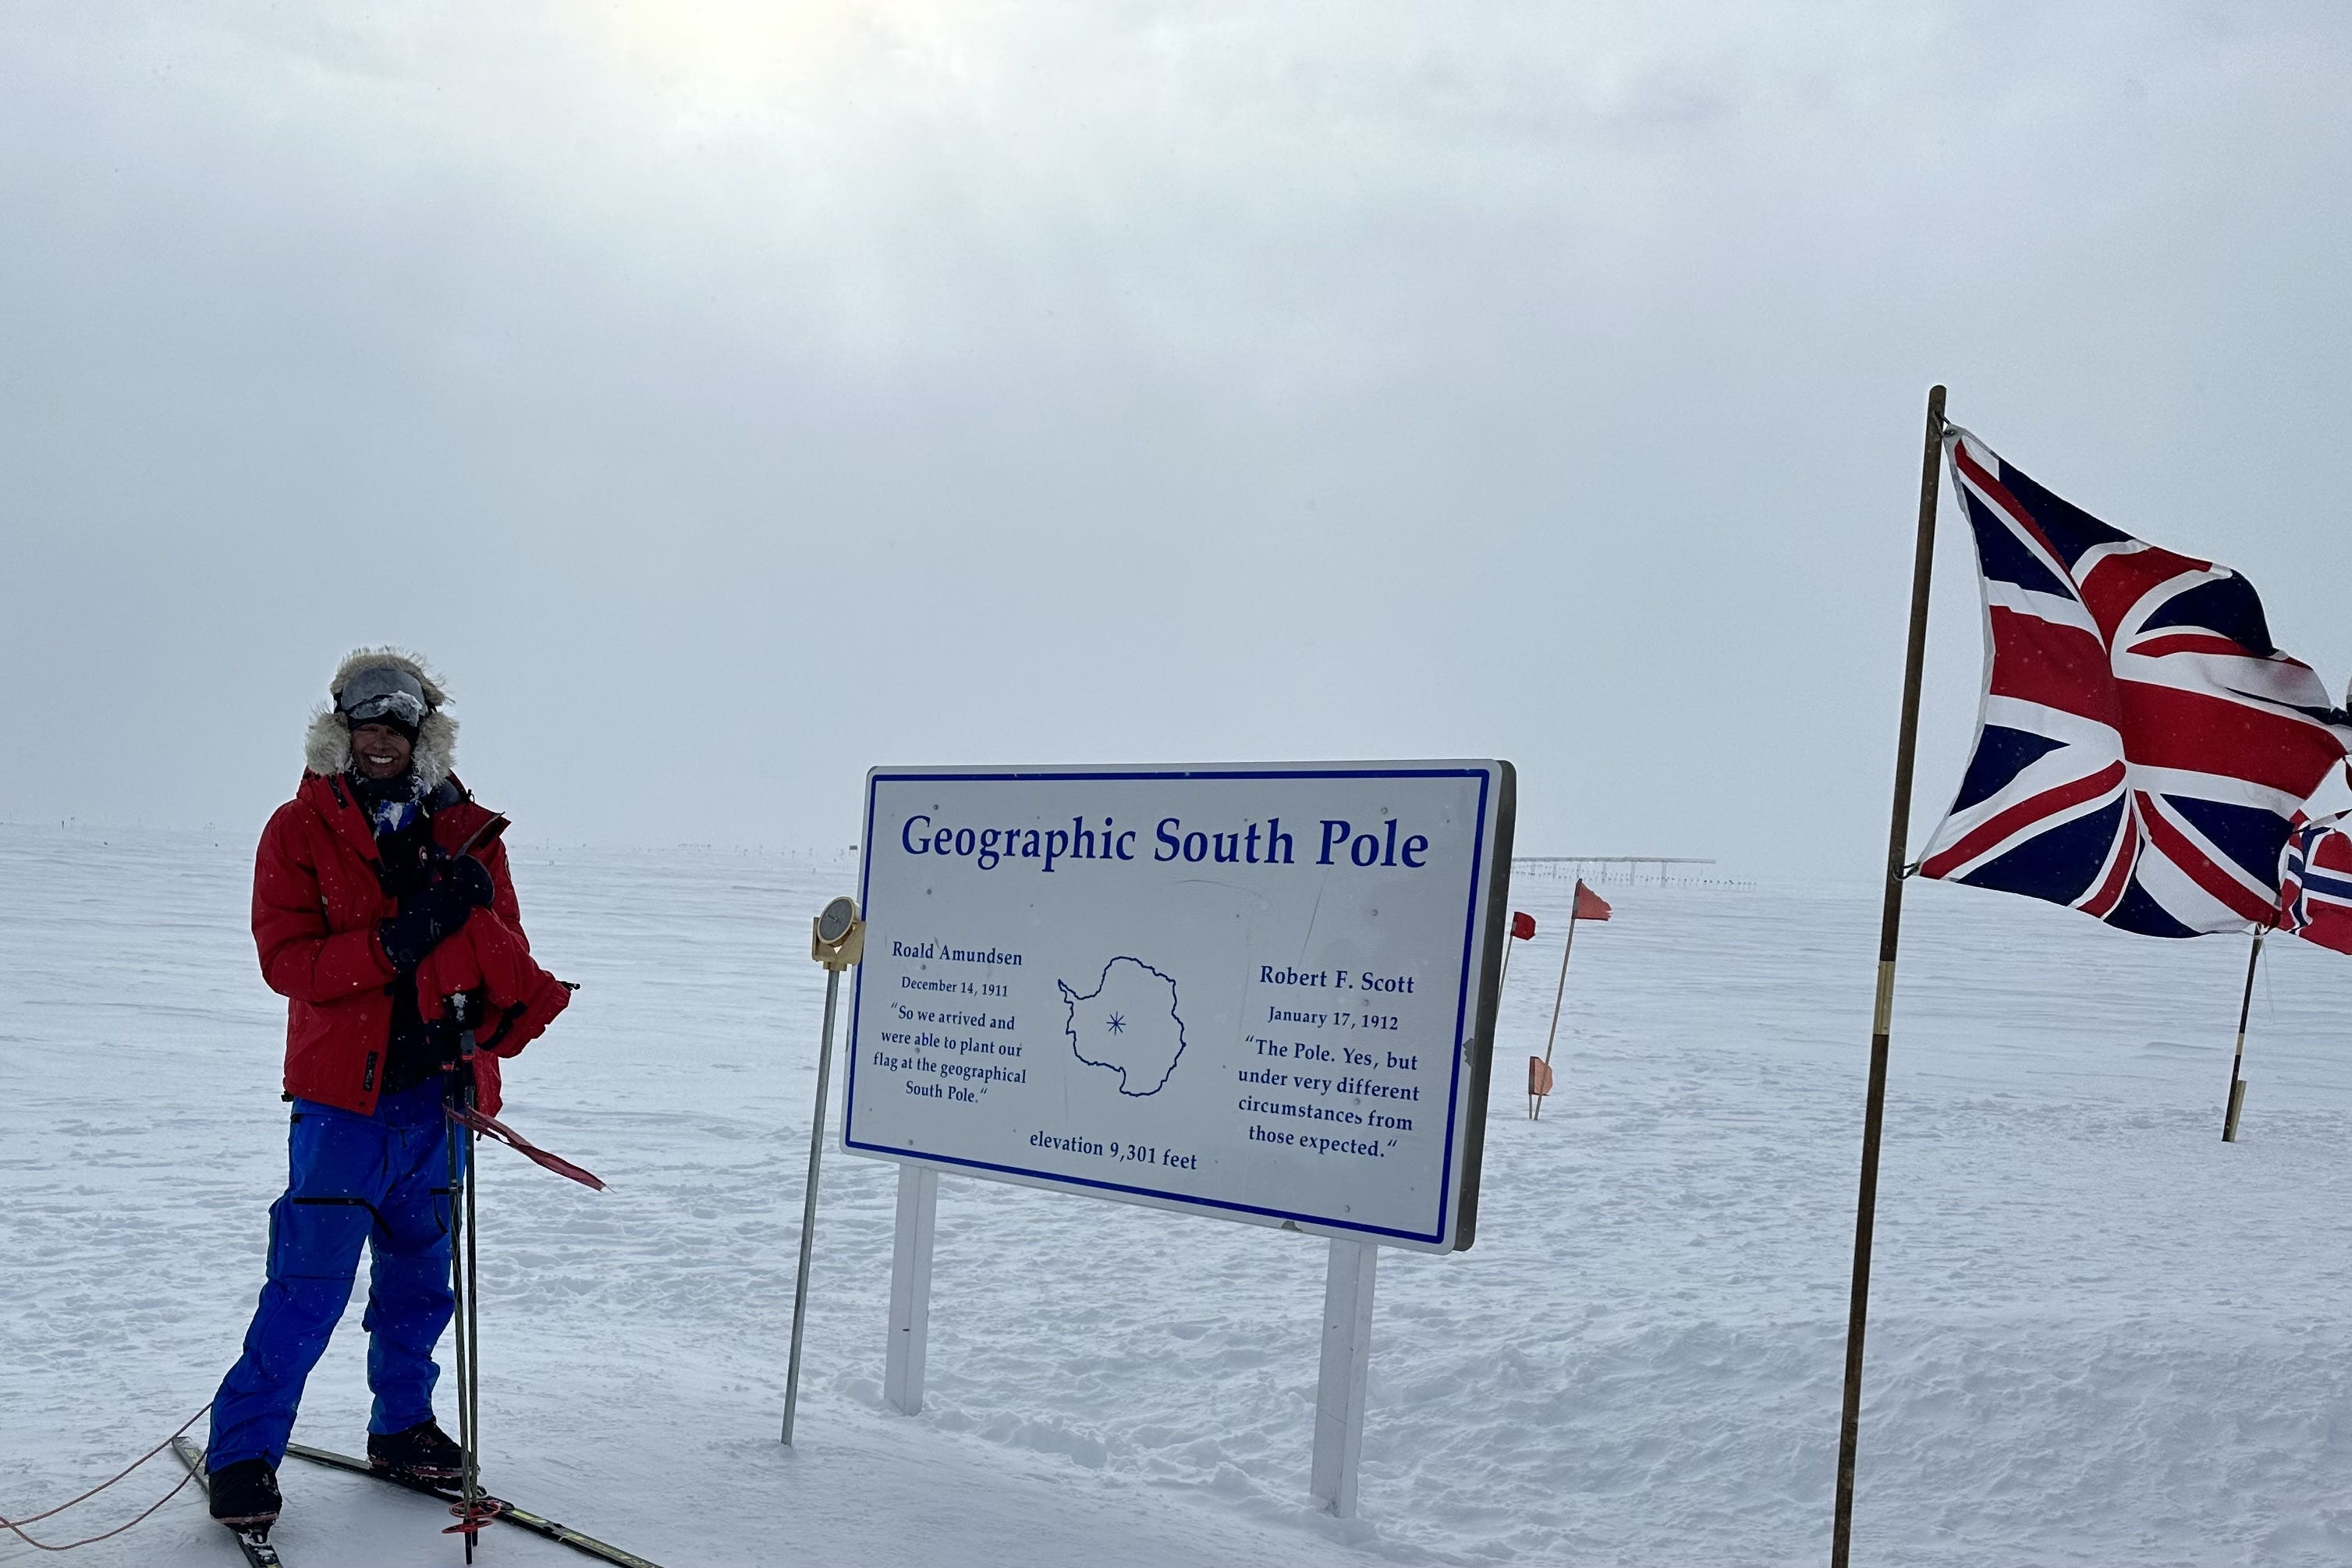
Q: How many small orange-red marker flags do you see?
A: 3